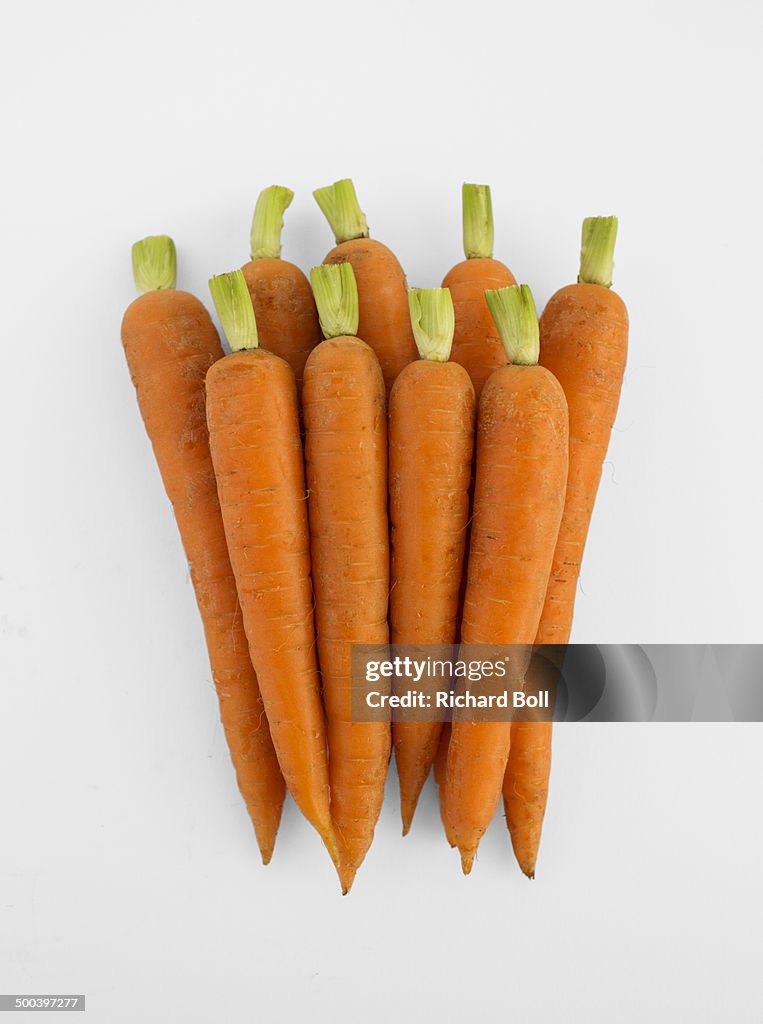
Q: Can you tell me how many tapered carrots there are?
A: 9